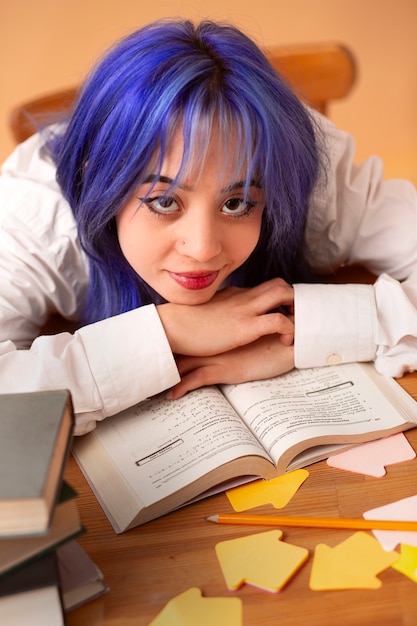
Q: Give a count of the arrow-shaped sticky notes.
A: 7